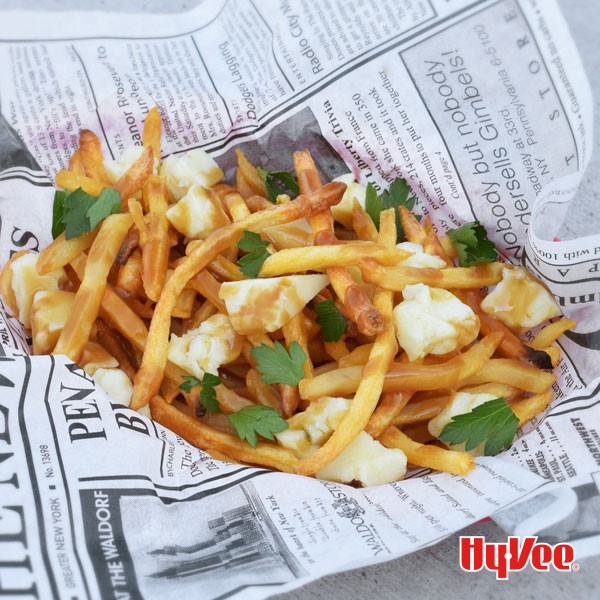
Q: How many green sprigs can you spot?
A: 10